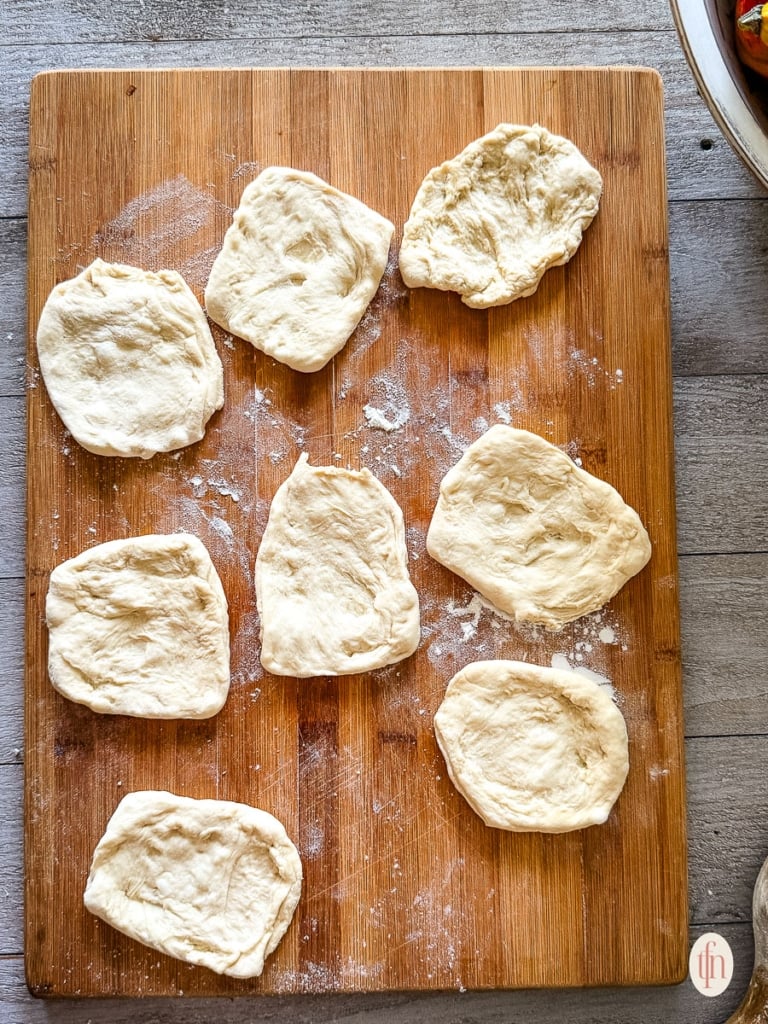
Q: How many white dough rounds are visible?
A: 8